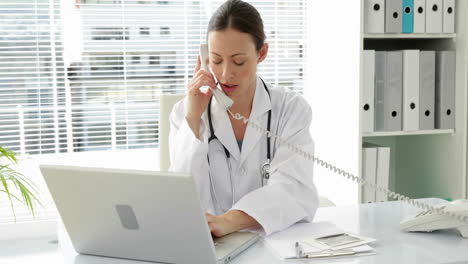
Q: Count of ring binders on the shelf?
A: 13